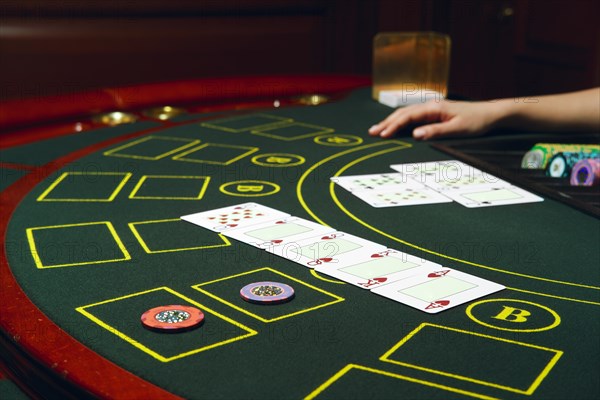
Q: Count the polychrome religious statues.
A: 0